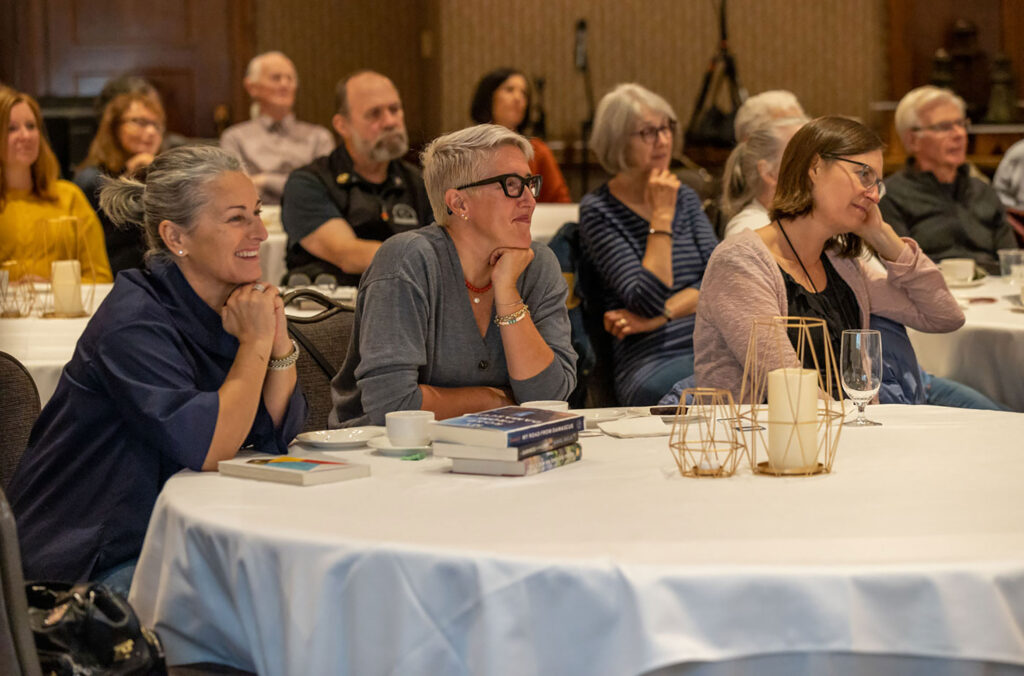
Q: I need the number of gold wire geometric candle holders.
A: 4